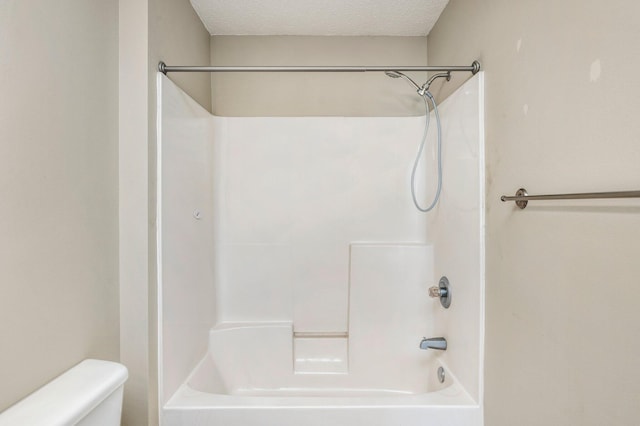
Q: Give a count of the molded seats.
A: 1